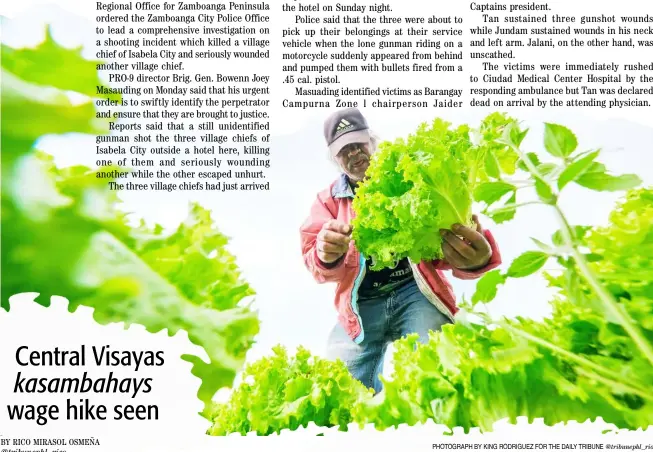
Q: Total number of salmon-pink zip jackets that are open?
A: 1